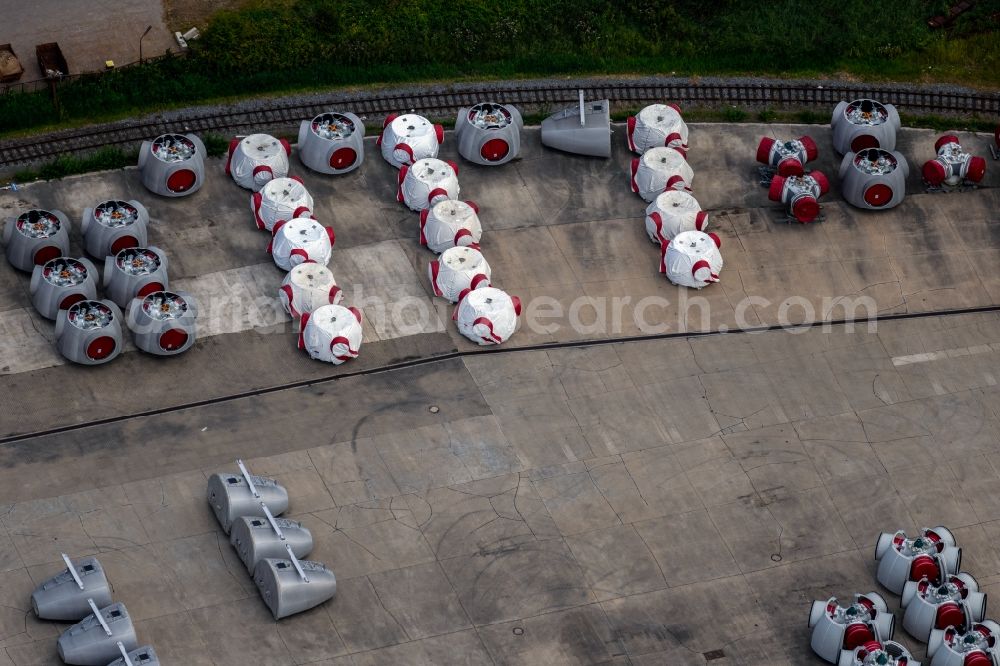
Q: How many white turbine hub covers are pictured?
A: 14